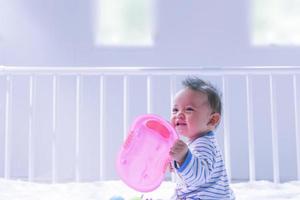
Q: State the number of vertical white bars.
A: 12